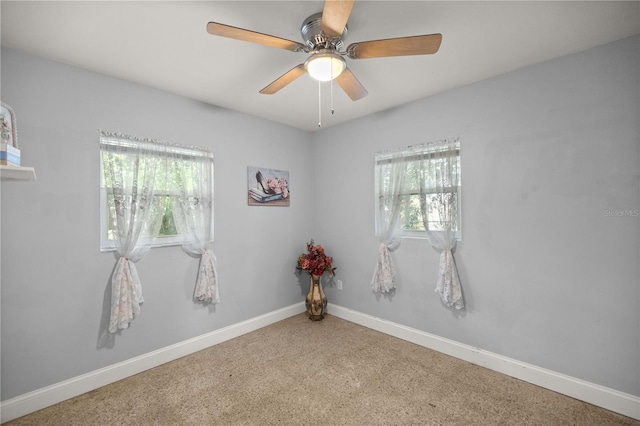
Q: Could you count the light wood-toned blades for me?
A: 5